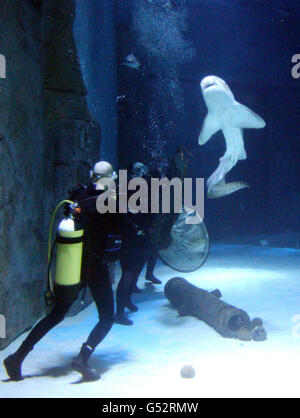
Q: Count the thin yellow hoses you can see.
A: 1